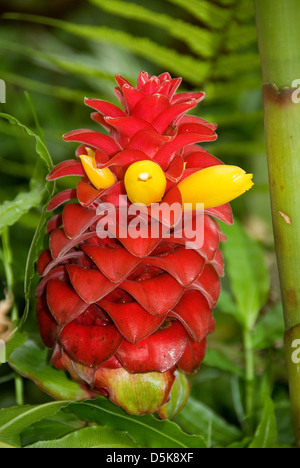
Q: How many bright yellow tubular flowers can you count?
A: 3